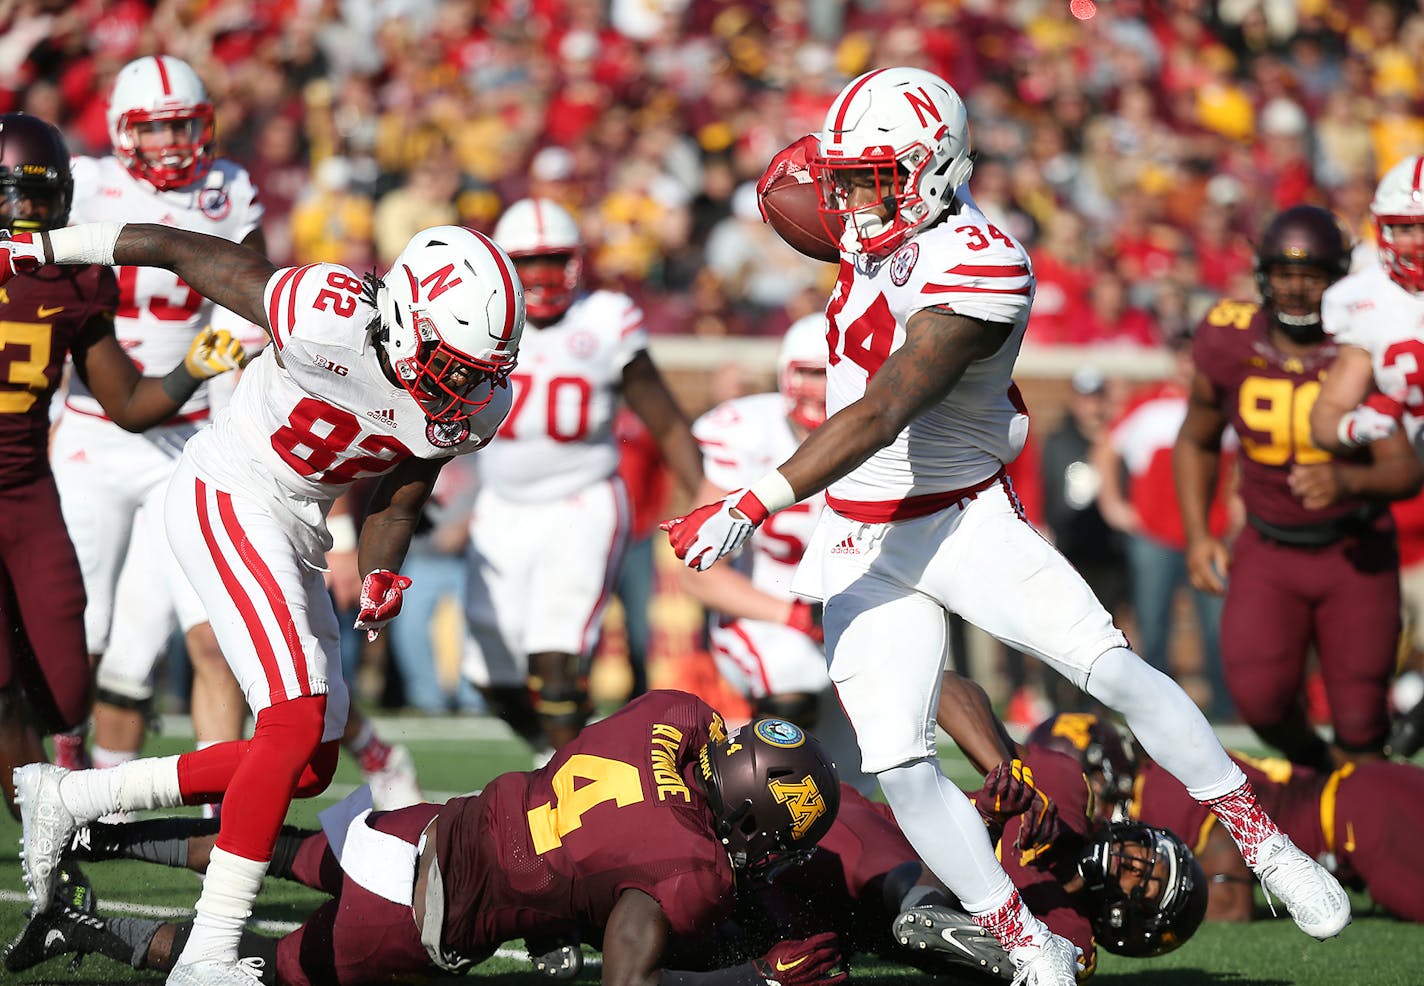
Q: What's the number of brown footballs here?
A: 1